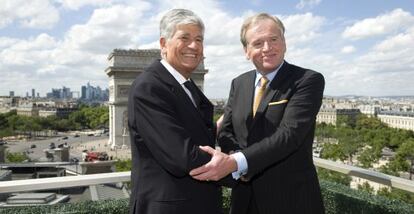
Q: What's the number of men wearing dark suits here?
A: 2